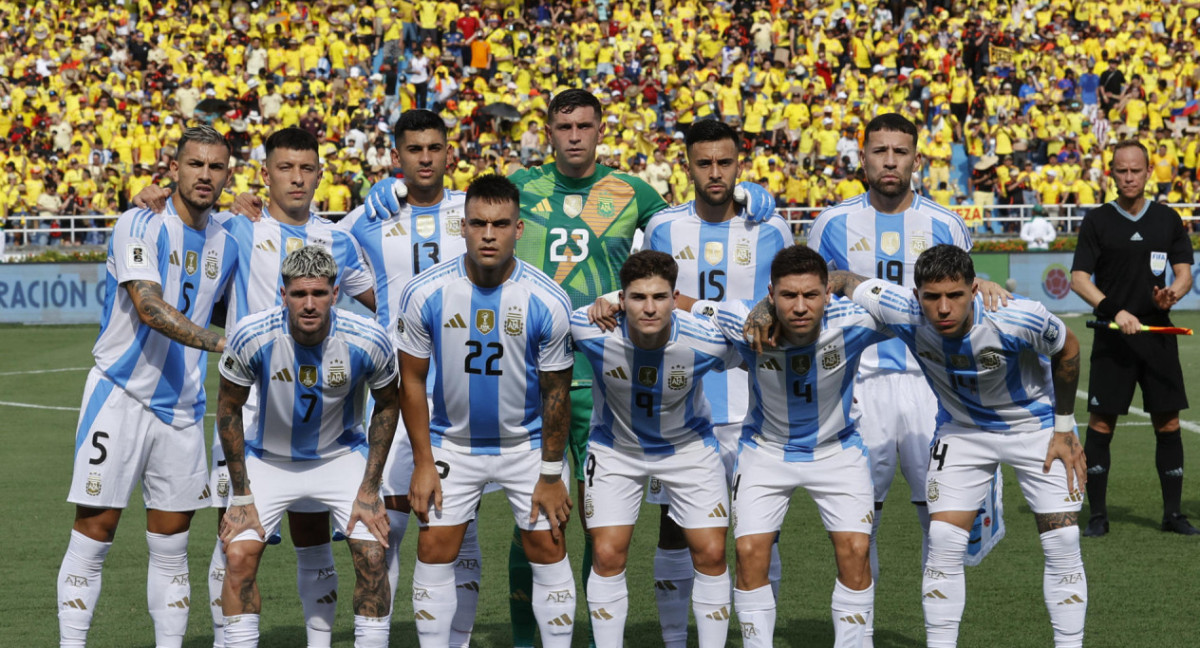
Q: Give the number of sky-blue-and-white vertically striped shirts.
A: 10